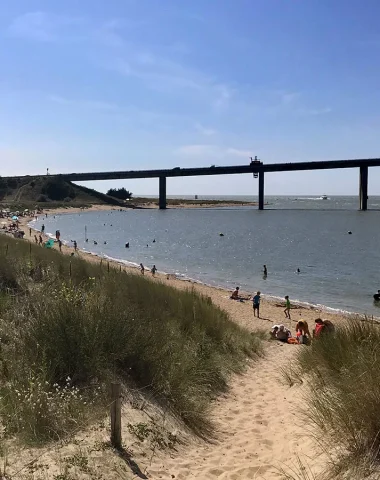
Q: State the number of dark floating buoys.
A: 2